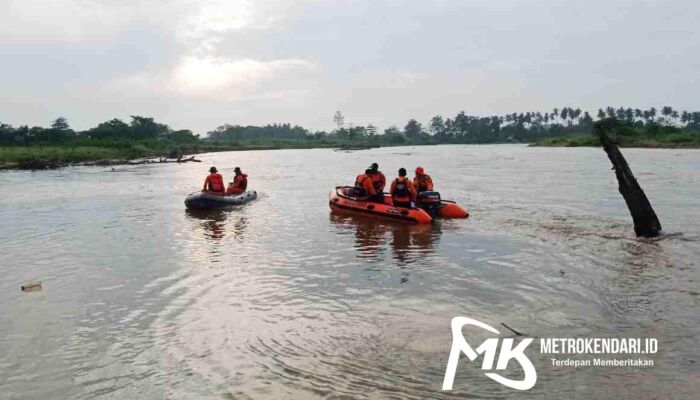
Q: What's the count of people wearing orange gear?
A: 6